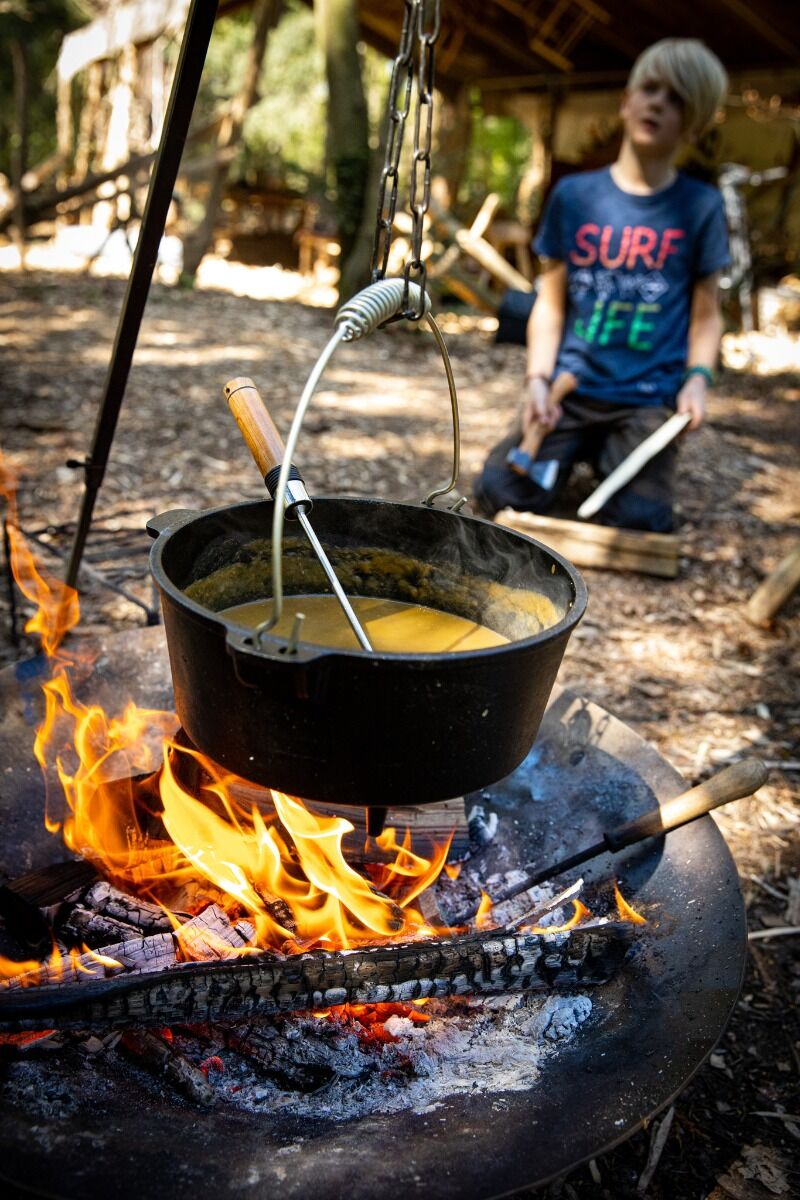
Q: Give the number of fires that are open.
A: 1